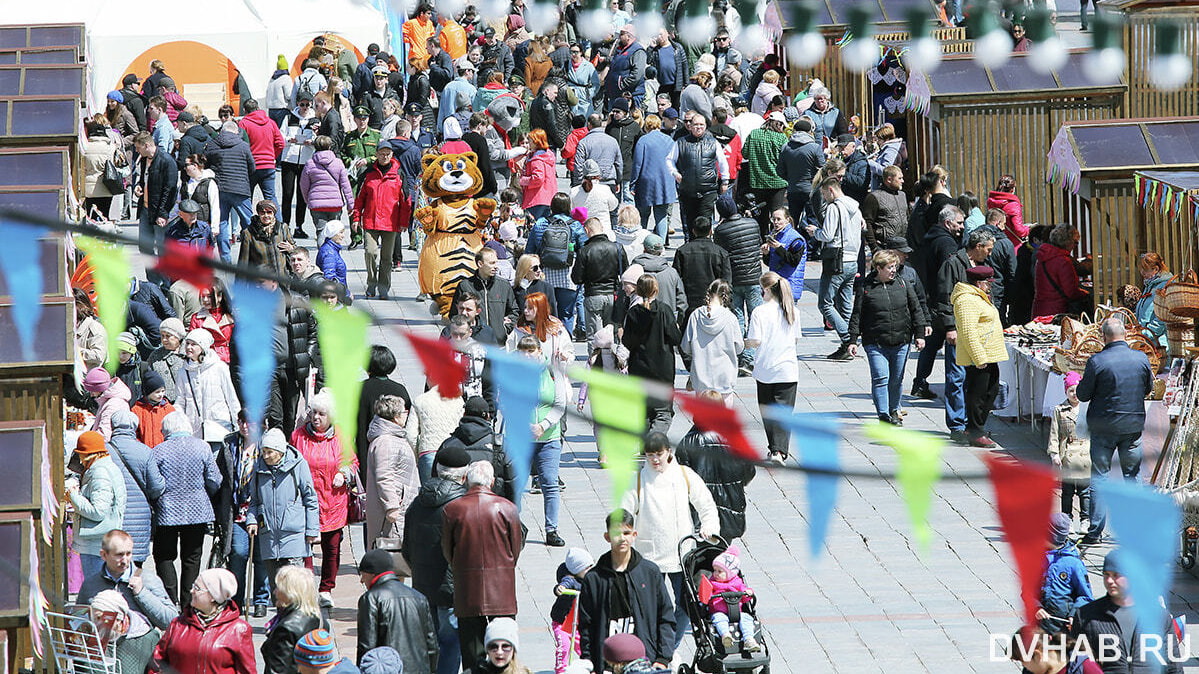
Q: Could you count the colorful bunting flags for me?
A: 13